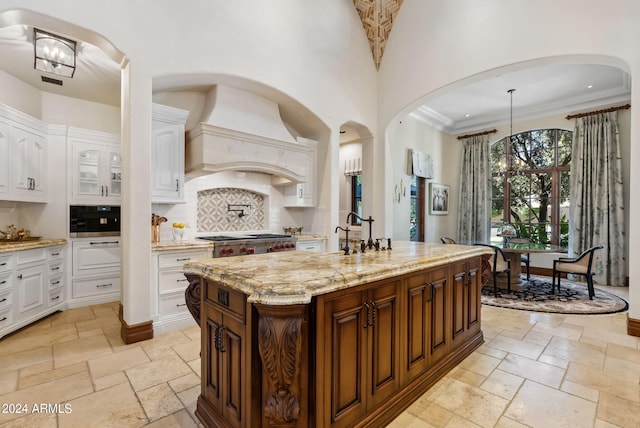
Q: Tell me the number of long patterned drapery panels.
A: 2